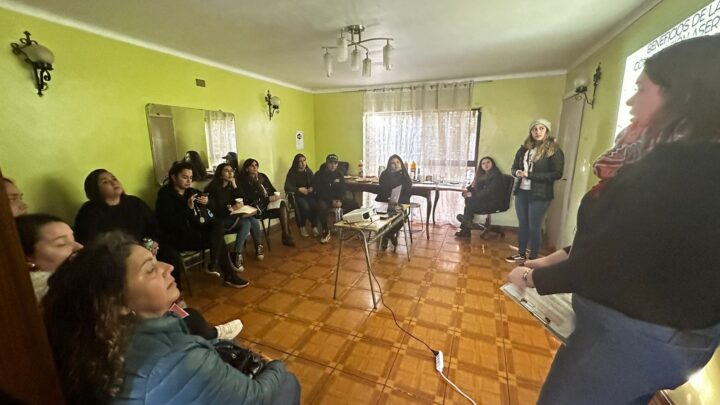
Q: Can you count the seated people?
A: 11